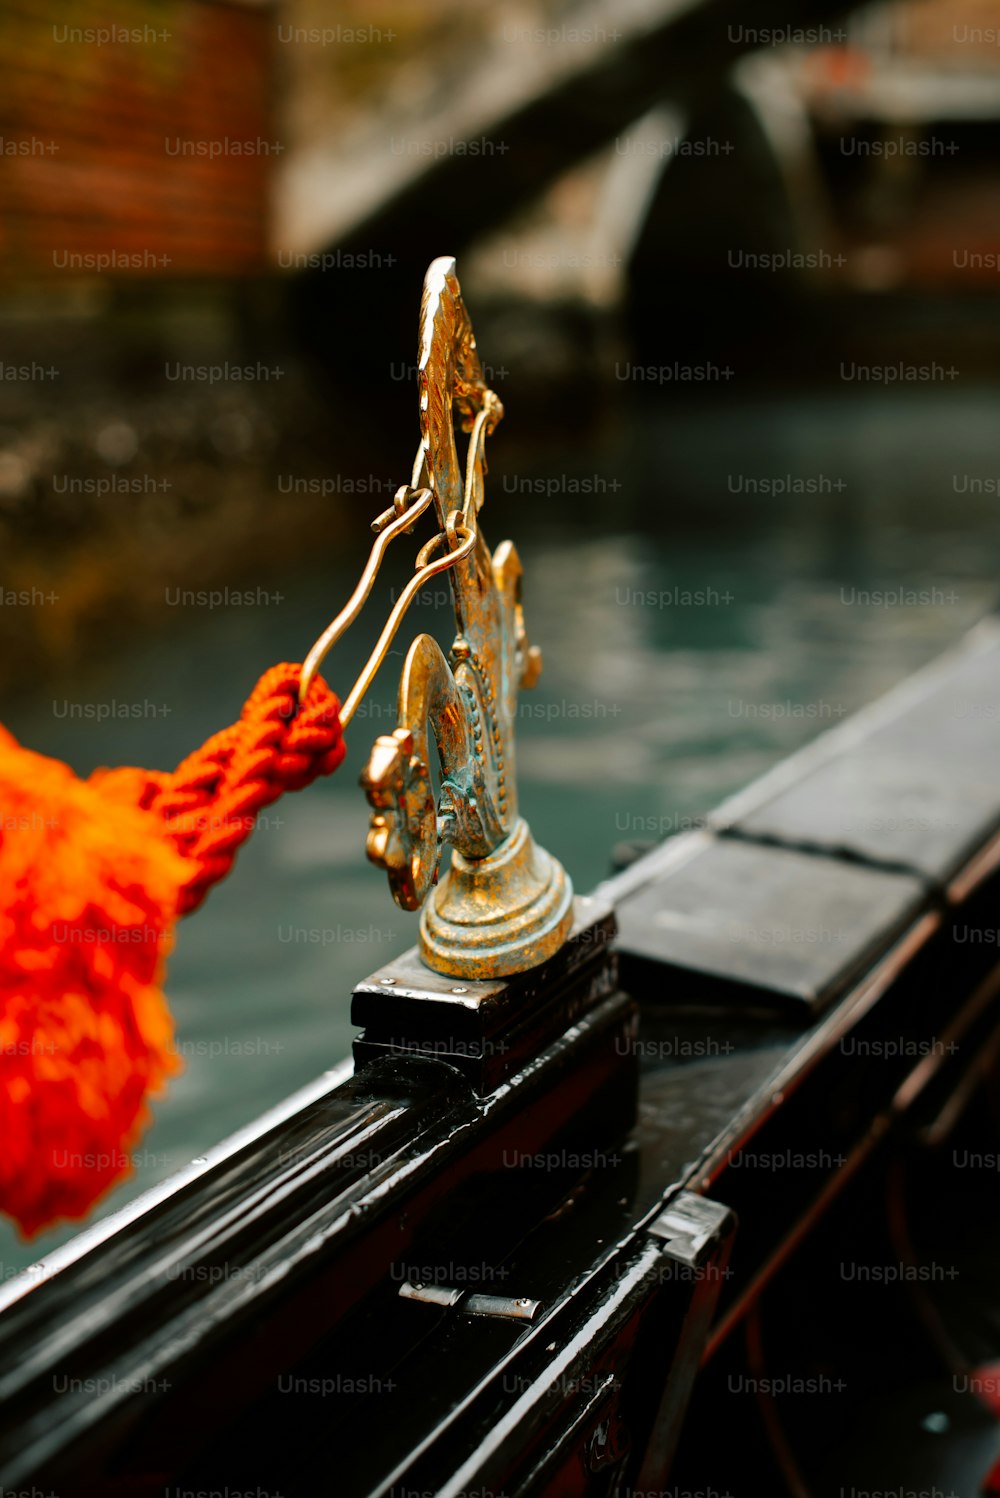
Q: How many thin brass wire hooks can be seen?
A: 2